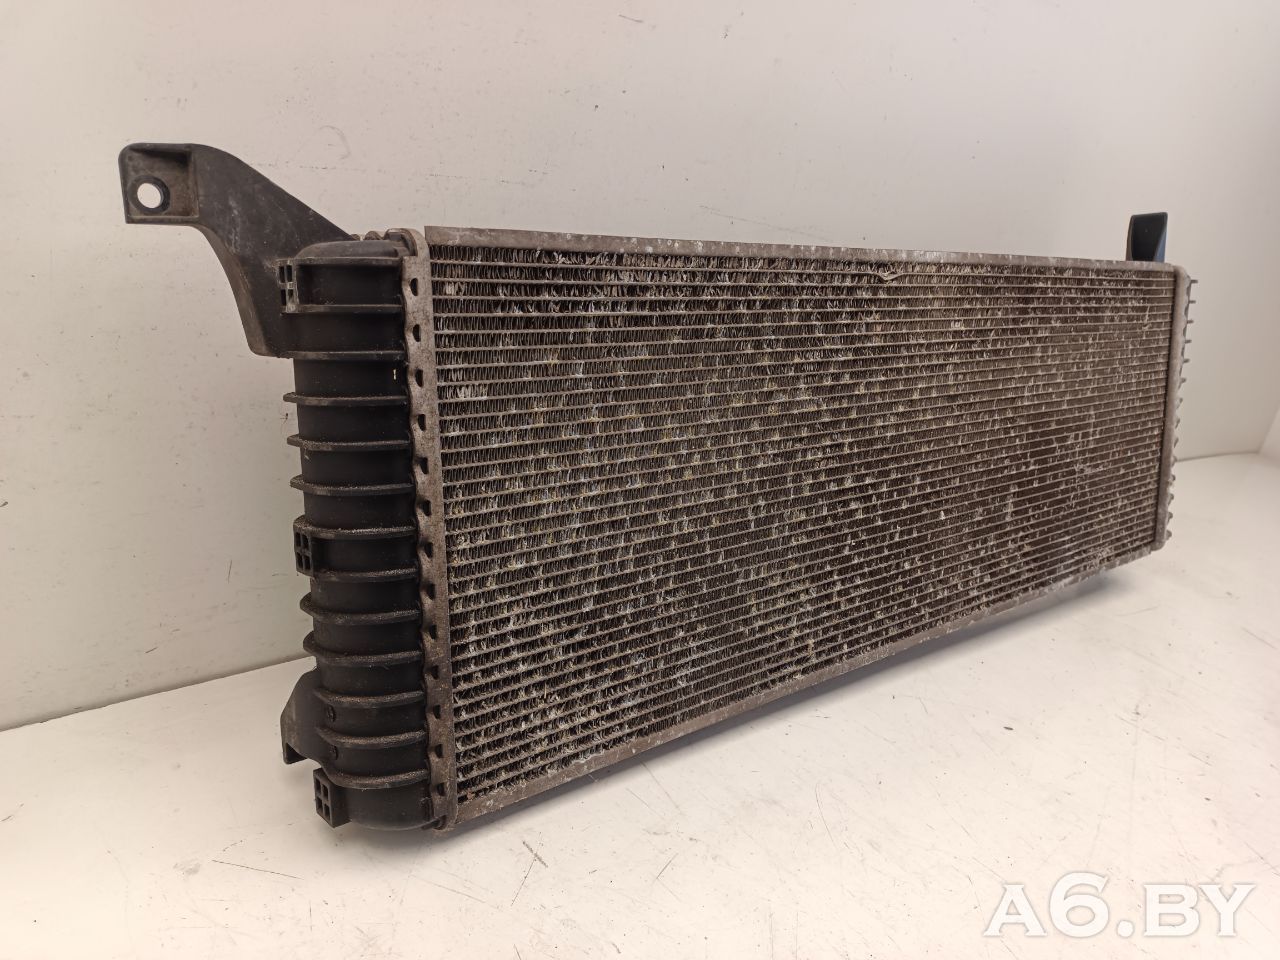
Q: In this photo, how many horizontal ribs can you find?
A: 13